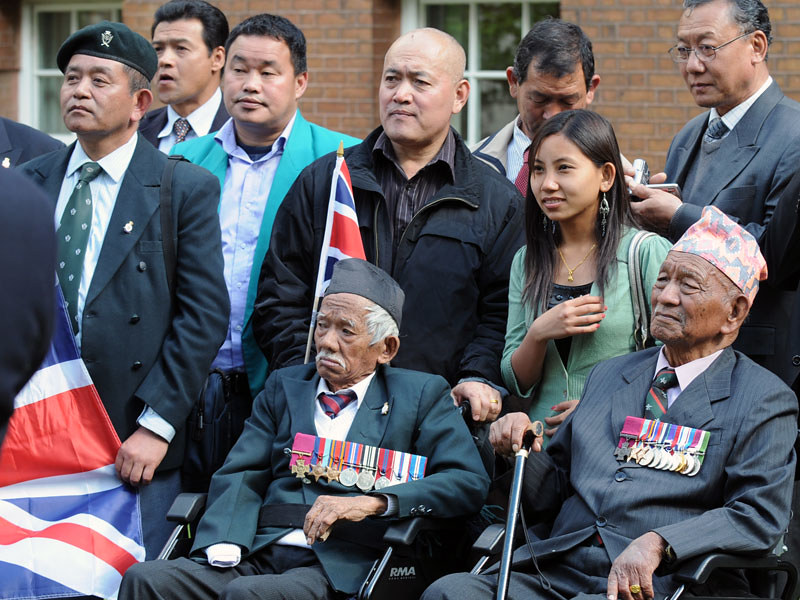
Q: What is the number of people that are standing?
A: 7